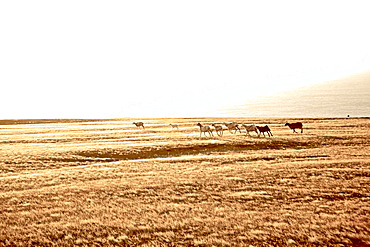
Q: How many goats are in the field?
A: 8